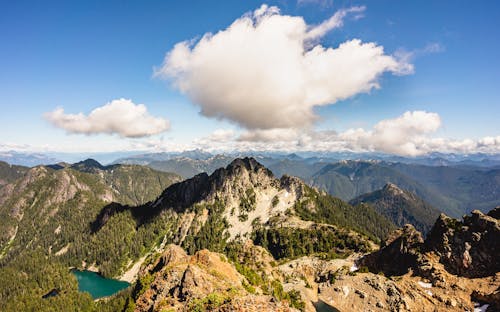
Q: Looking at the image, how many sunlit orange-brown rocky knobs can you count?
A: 2